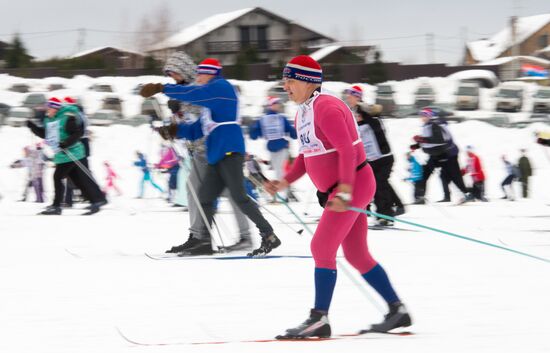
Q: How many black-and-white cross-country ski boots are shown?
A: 2